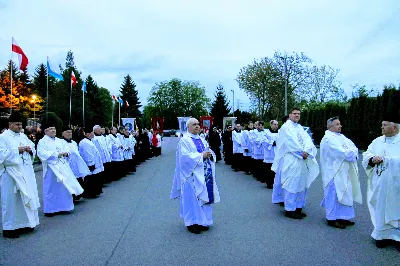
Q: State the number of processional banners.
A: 5